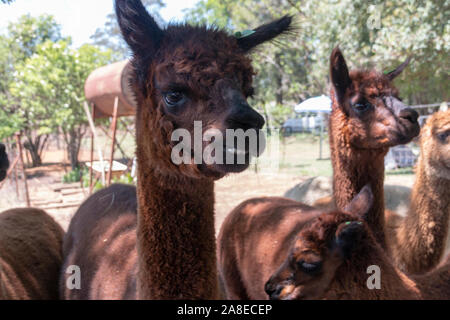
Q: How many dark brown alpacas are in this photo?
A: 3